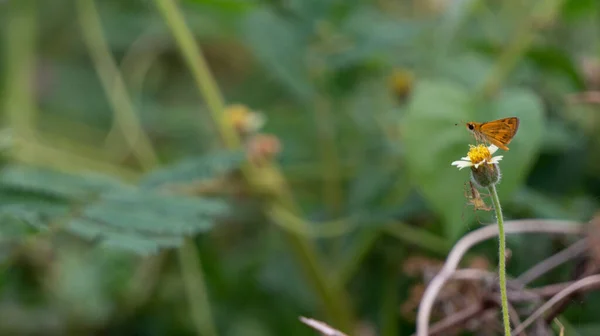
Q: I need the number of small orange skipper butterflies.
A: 1